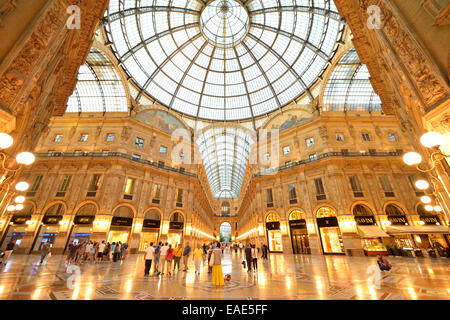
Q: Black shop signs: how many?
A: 12